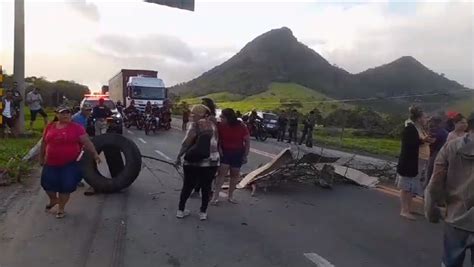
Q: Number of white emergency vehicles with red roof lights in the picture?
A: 1